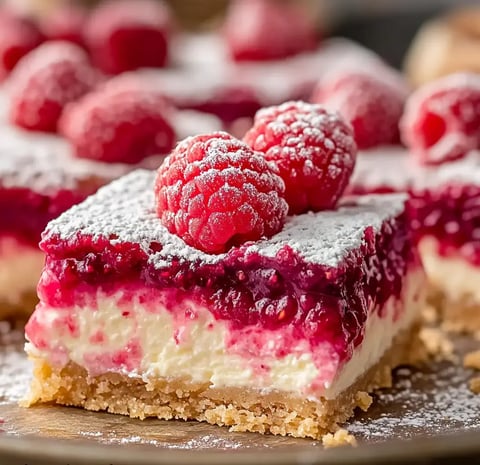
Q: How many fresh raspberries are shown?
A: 10